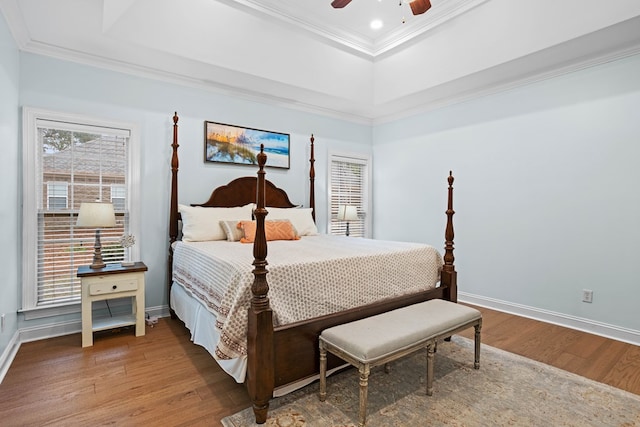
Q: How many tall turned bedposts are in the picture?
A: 4